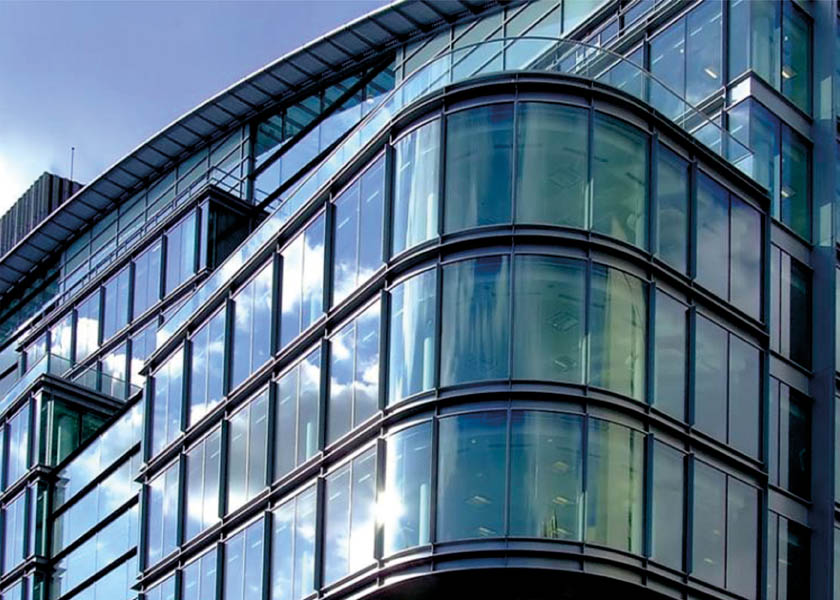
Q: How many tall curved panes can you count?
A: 12